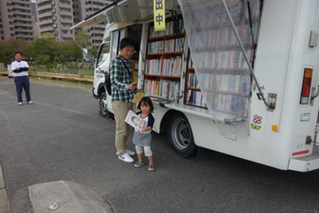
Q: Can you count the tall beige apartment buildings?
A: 3